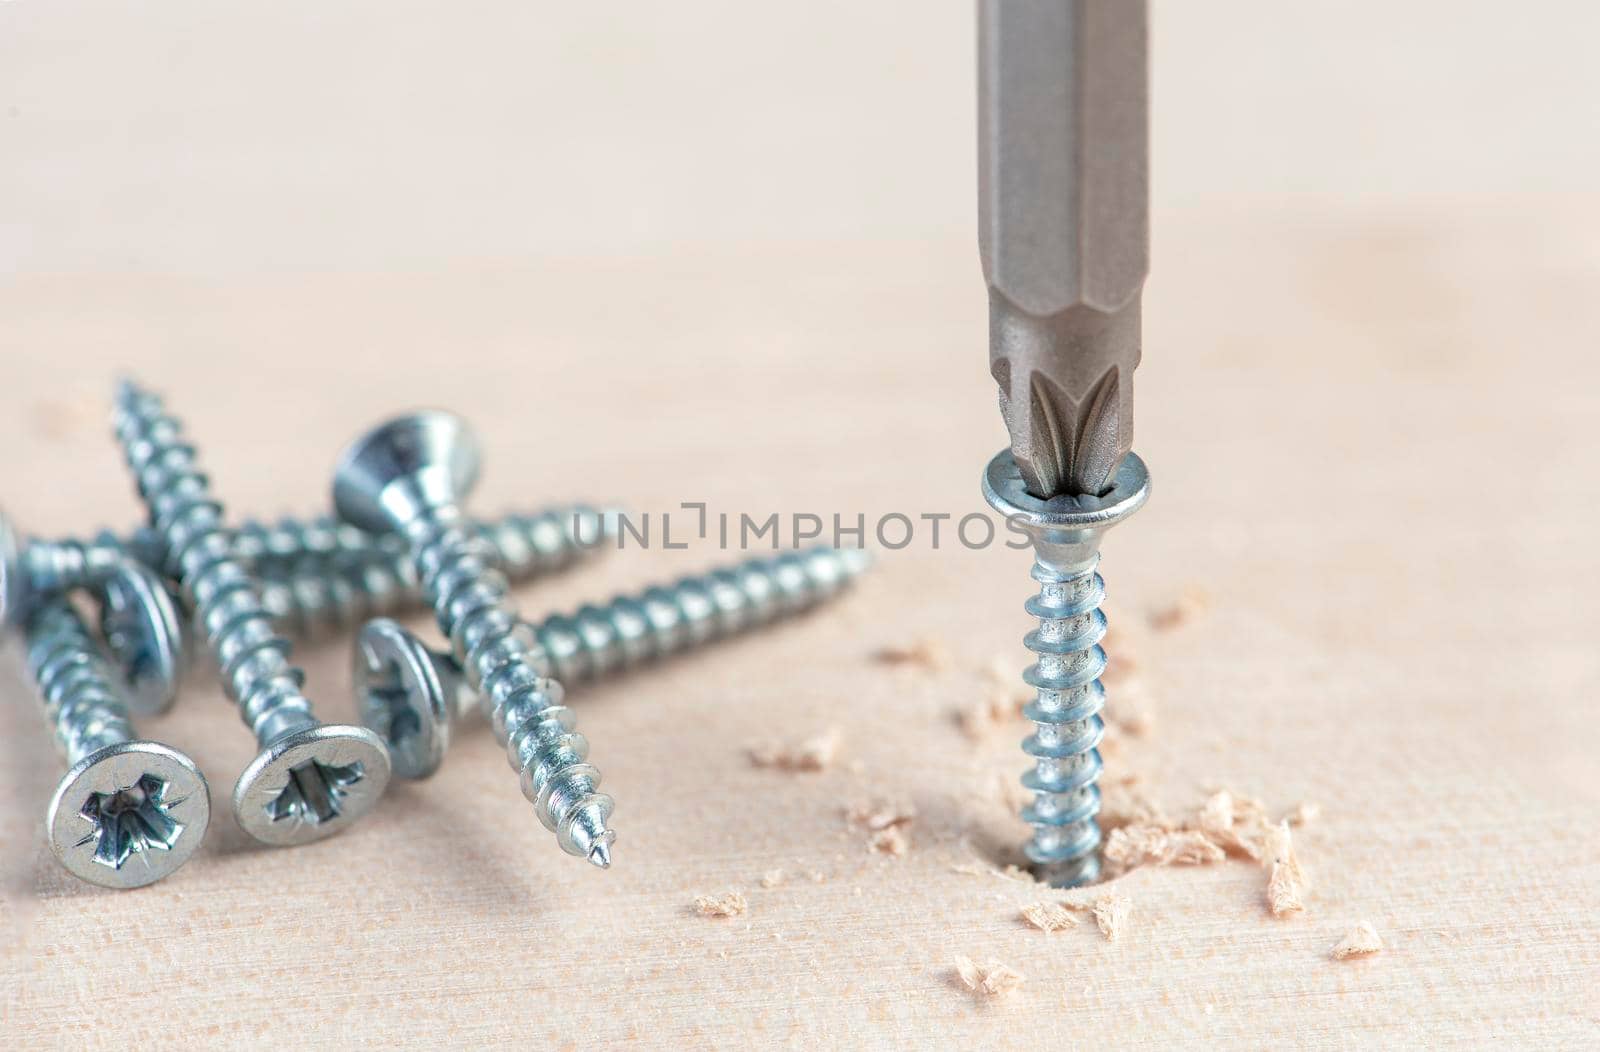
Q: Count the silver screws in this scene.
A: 7